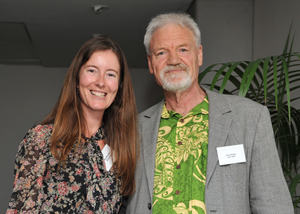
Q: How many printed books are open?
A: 0